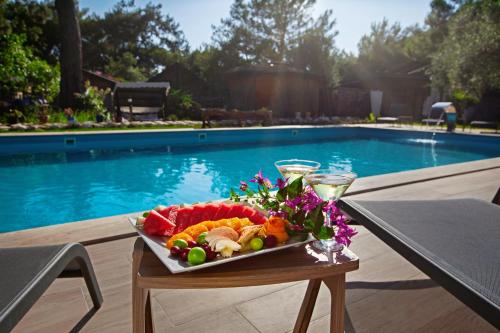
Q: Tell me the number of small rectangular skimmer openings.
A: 3